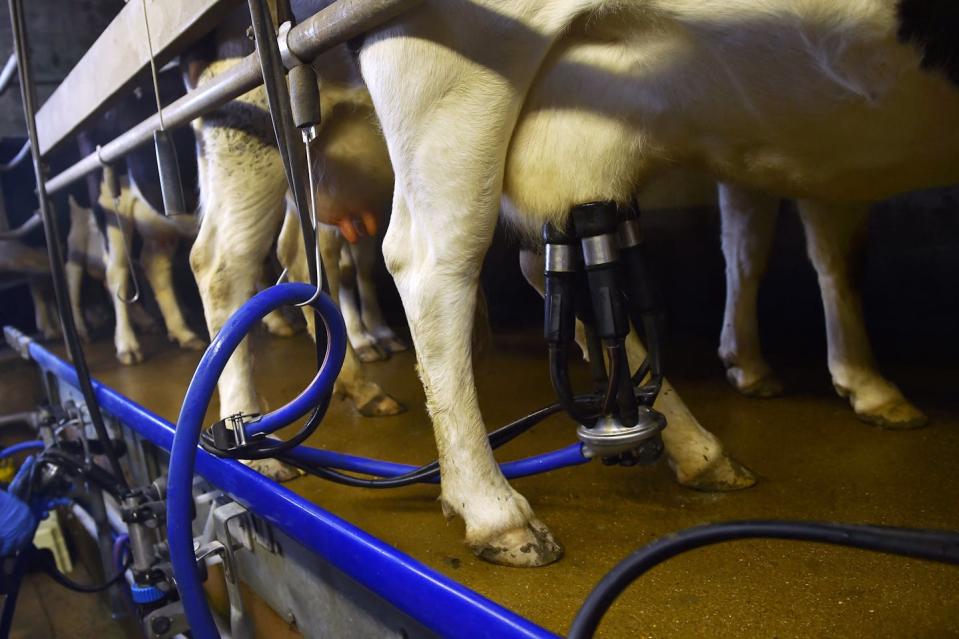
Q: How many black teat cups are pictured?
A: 4